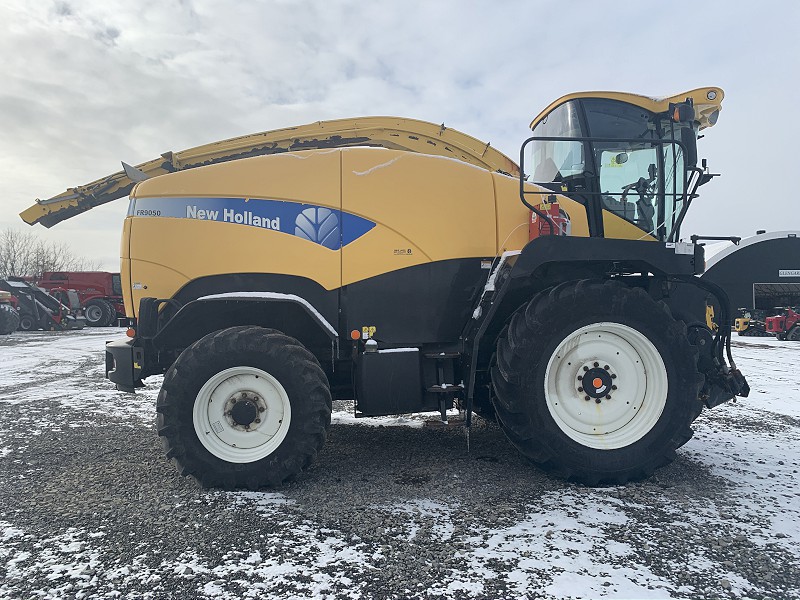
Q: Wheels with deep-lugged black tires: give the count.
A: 2